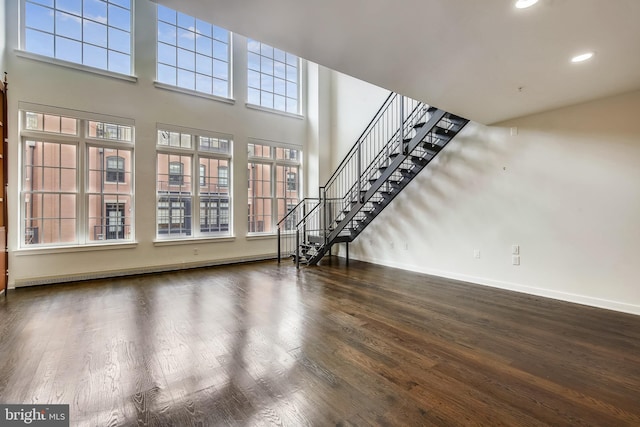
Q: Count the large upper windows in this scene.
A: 3